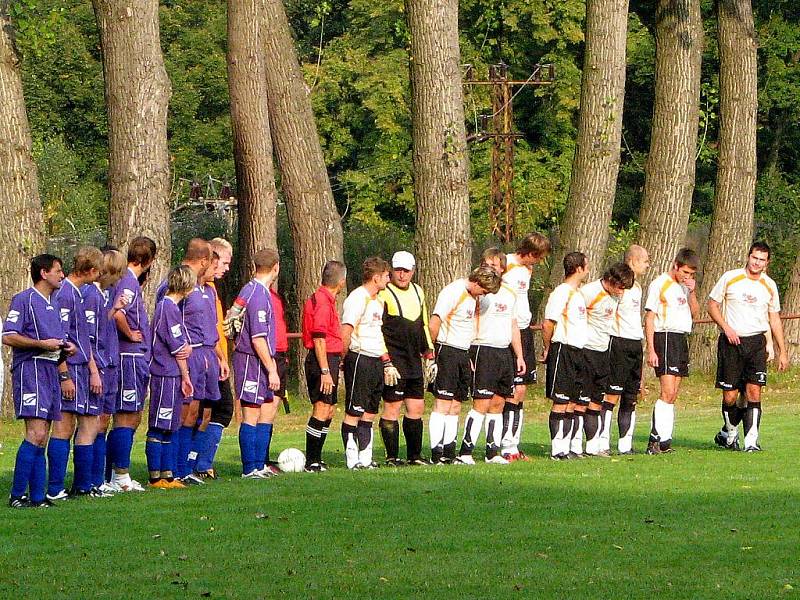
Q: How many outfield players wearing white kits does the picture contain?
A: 9